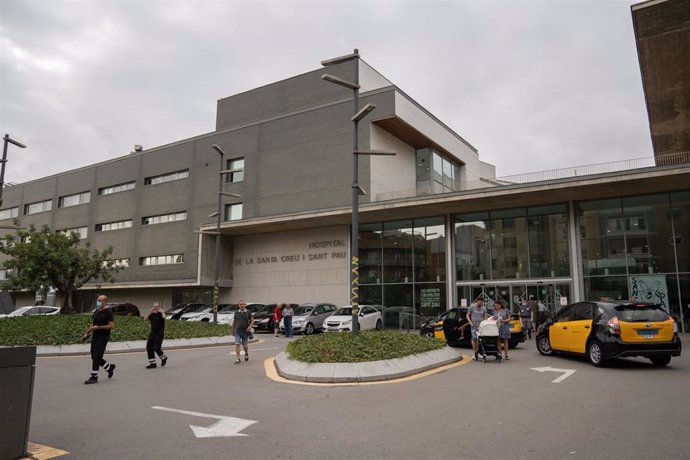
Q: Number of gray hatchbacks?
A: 1